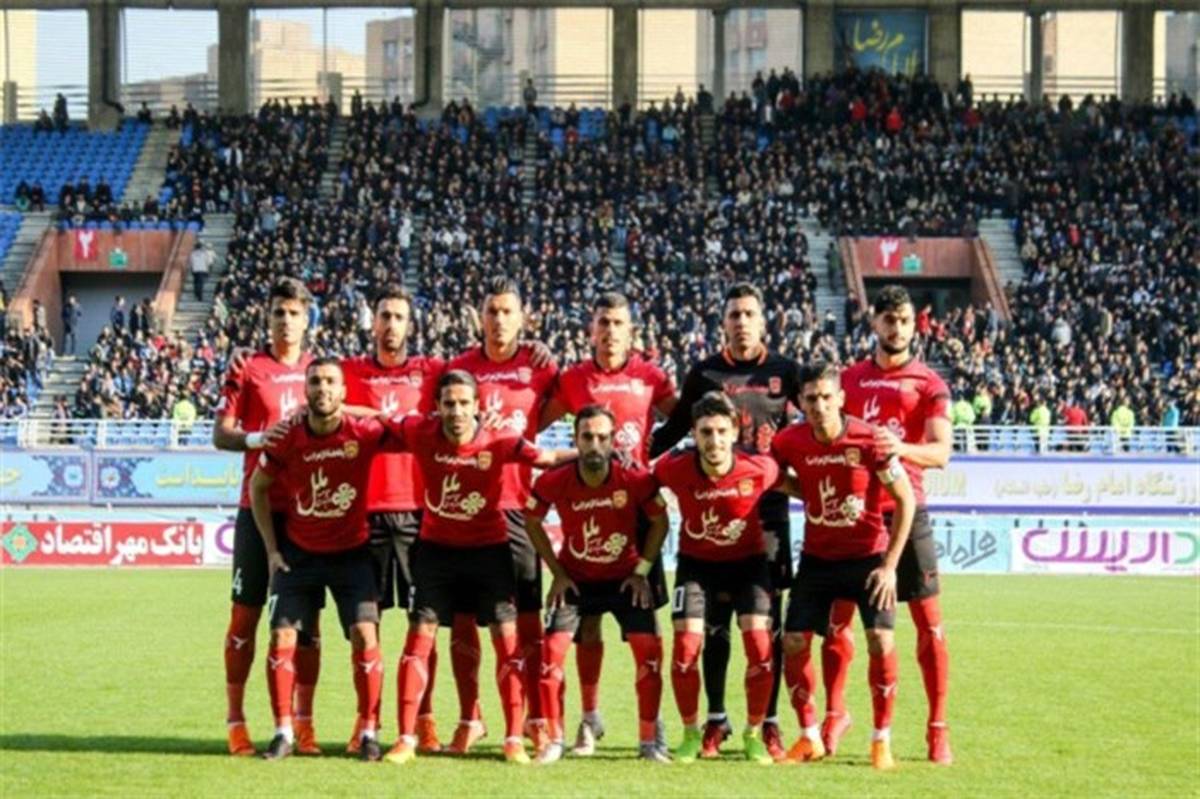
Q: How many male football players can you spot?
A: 11